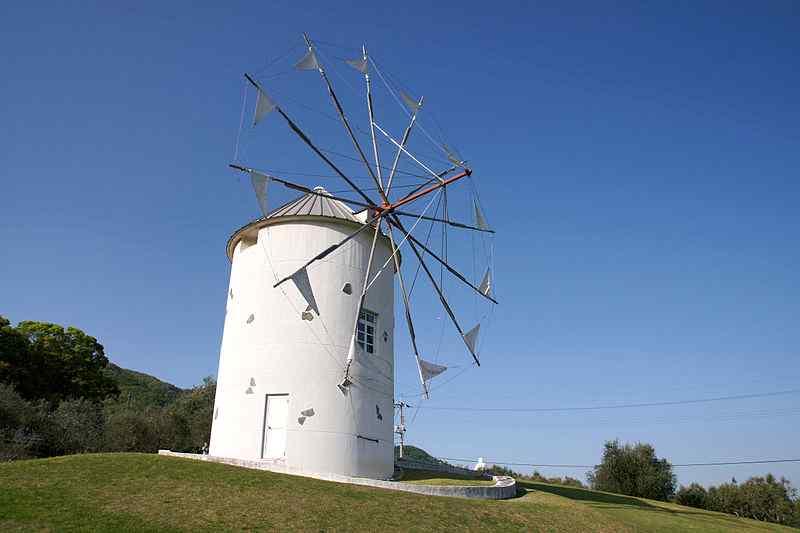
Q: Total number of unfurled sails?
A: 11